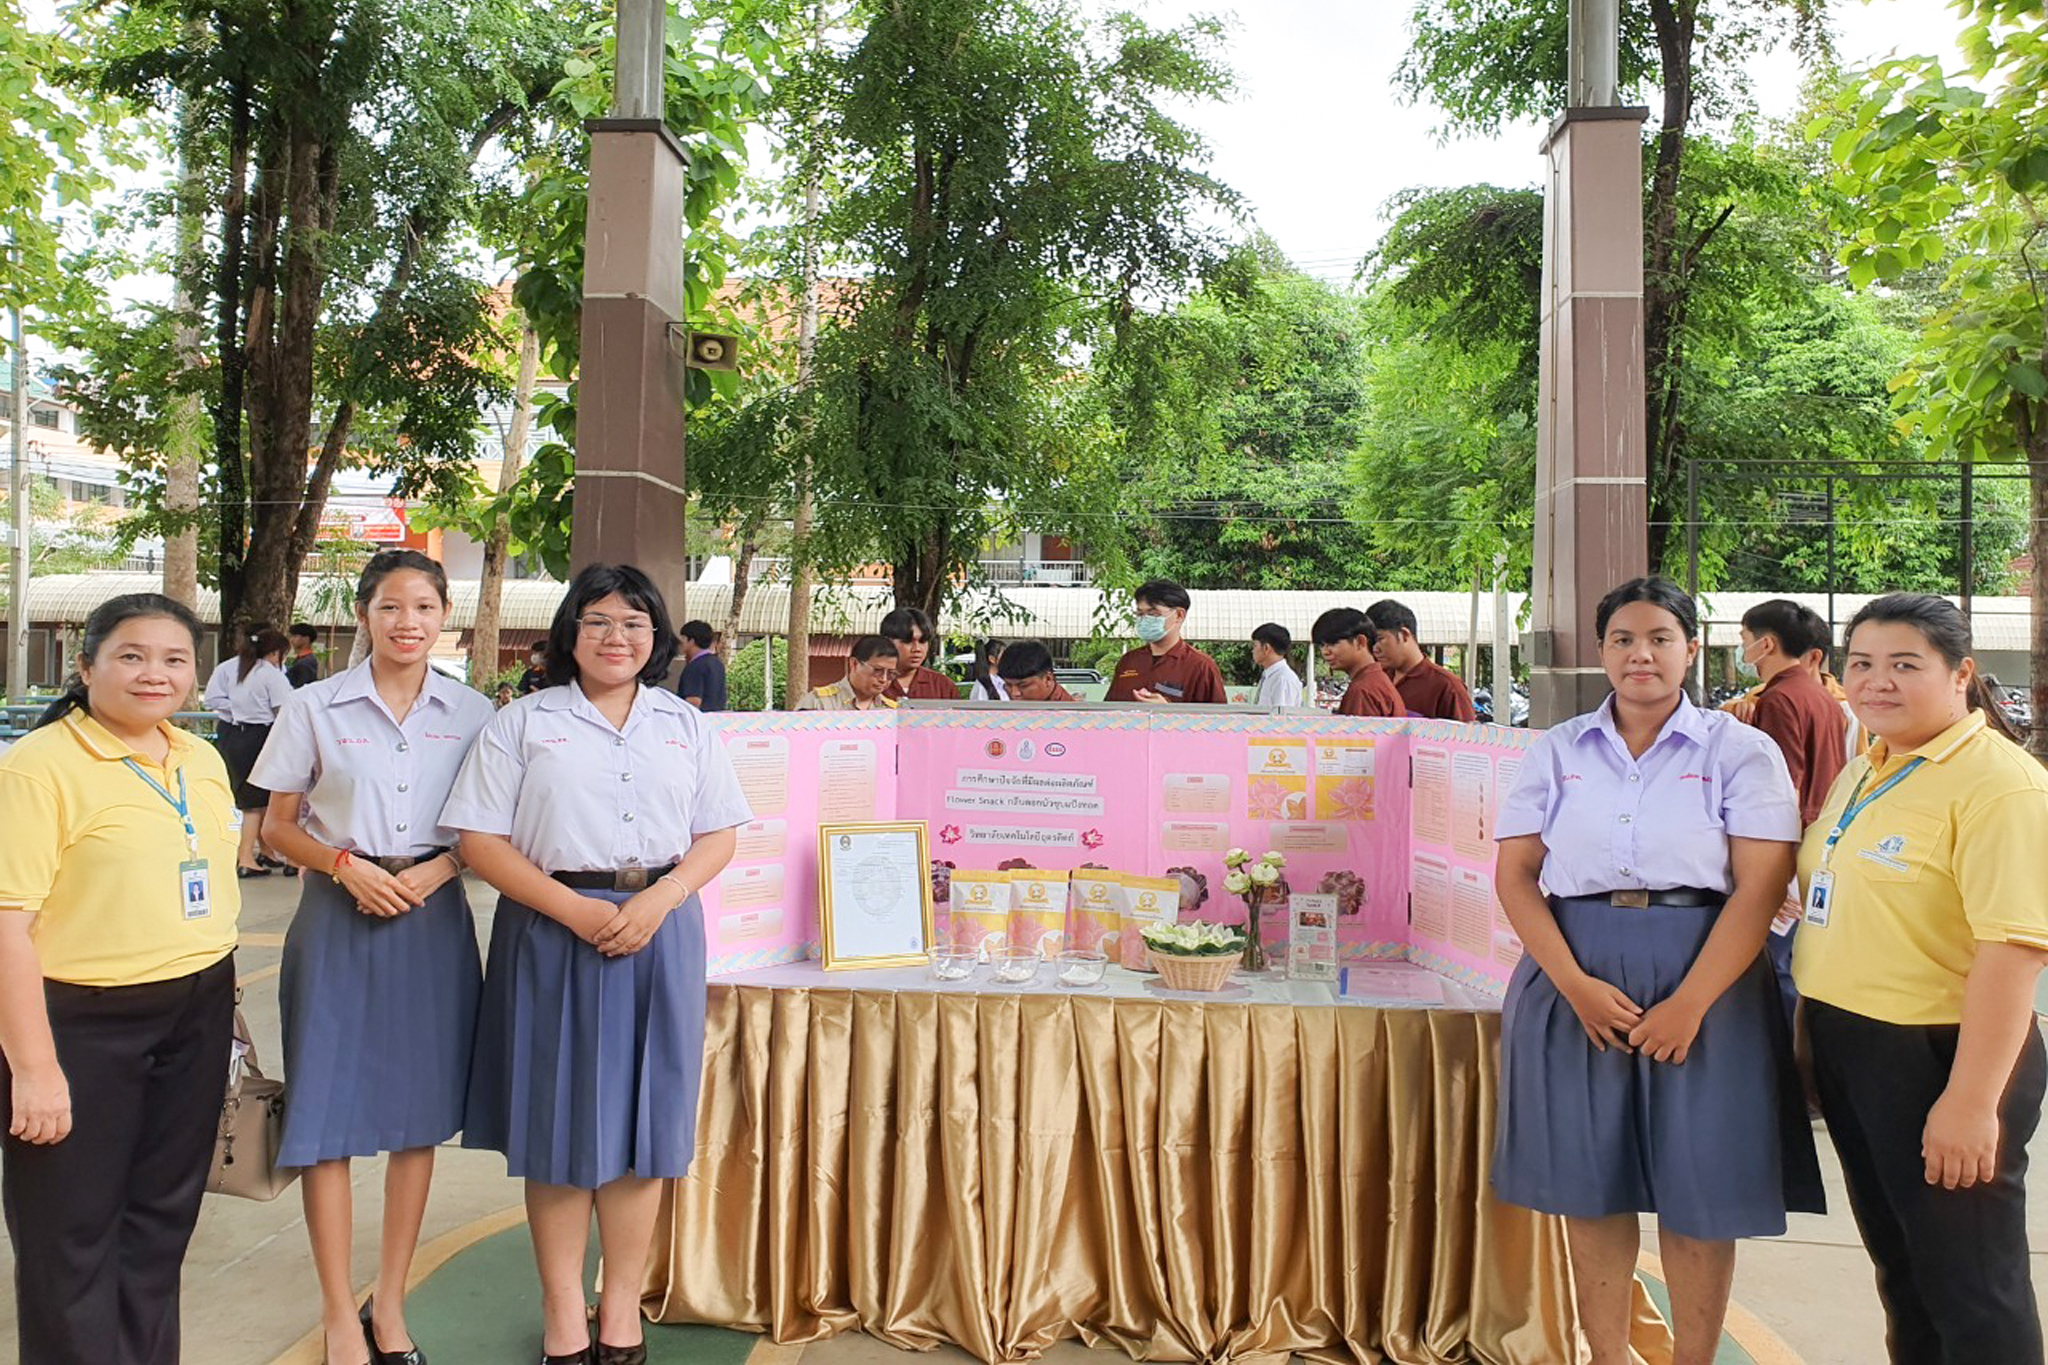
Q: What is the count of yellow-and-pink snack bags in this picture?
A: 4